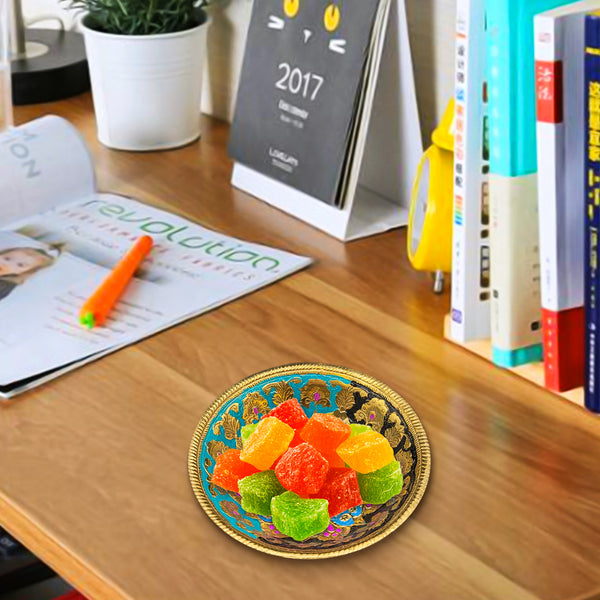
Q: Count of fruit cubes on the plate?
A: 12